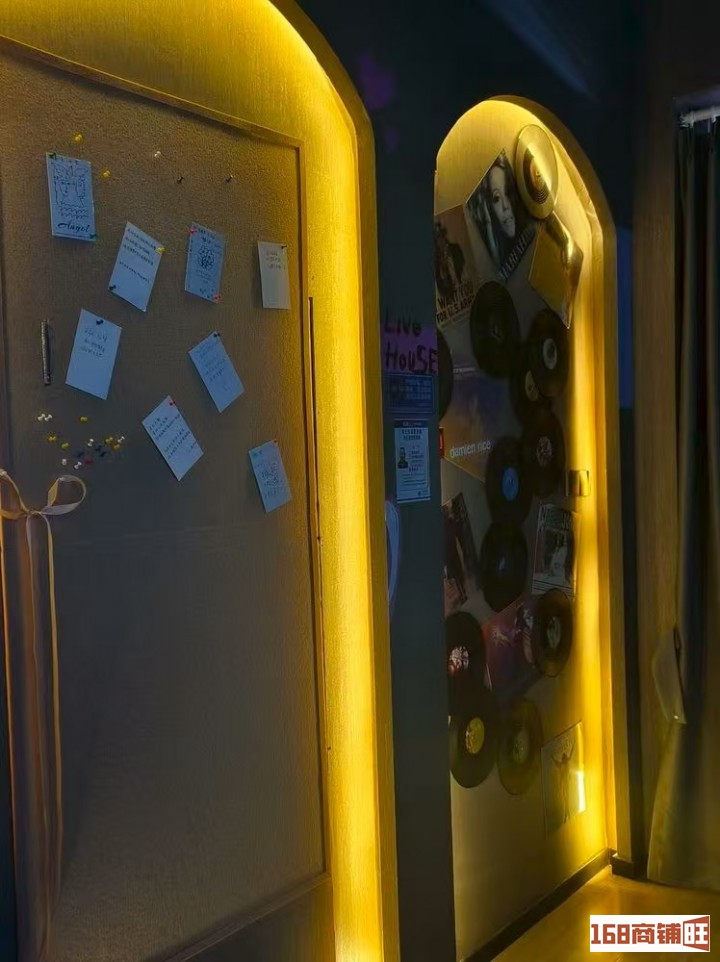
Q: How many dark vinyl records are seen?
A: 11